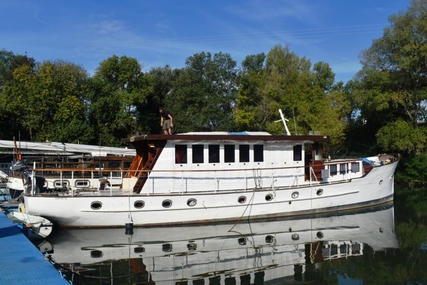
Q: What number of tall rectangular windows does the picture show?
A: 7